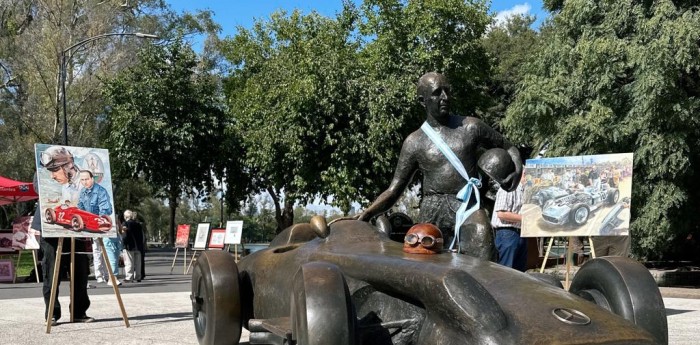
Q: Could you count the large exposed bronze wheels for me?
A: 3